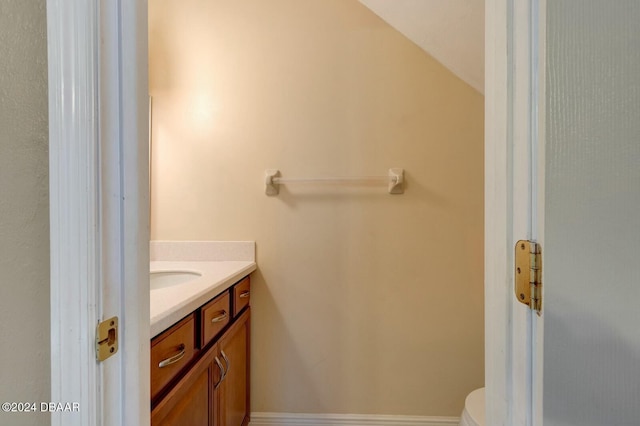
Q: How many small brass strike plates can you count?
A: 1